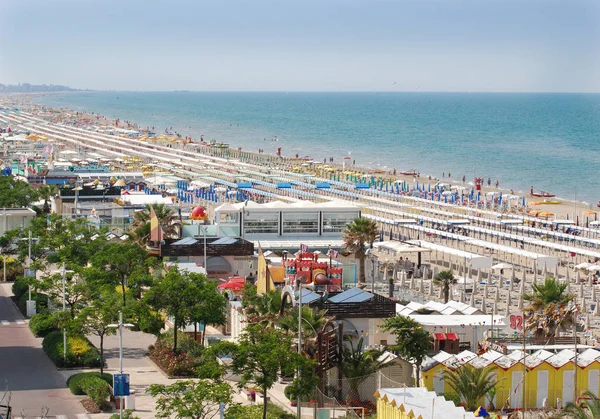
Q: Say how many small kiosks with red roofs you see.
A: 2